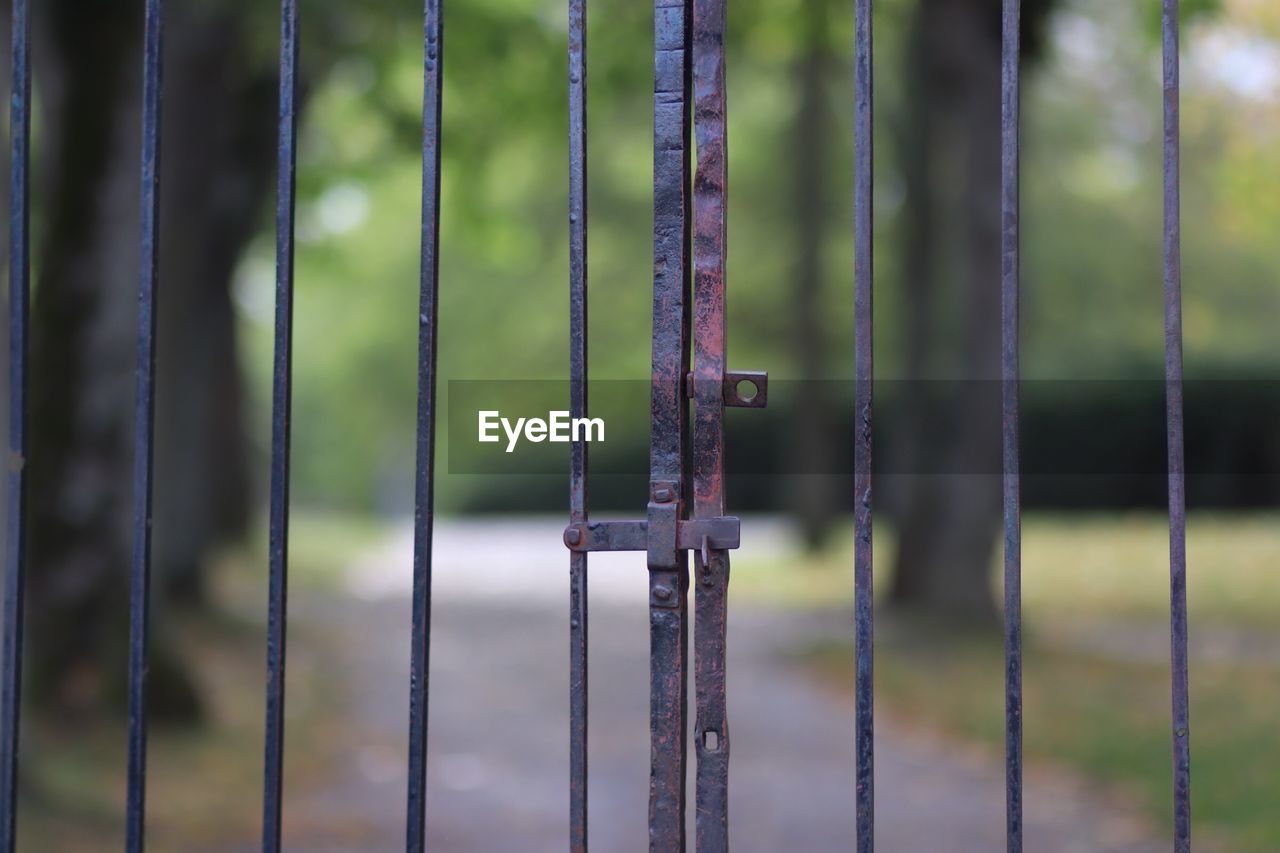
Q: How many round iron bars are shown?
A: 8